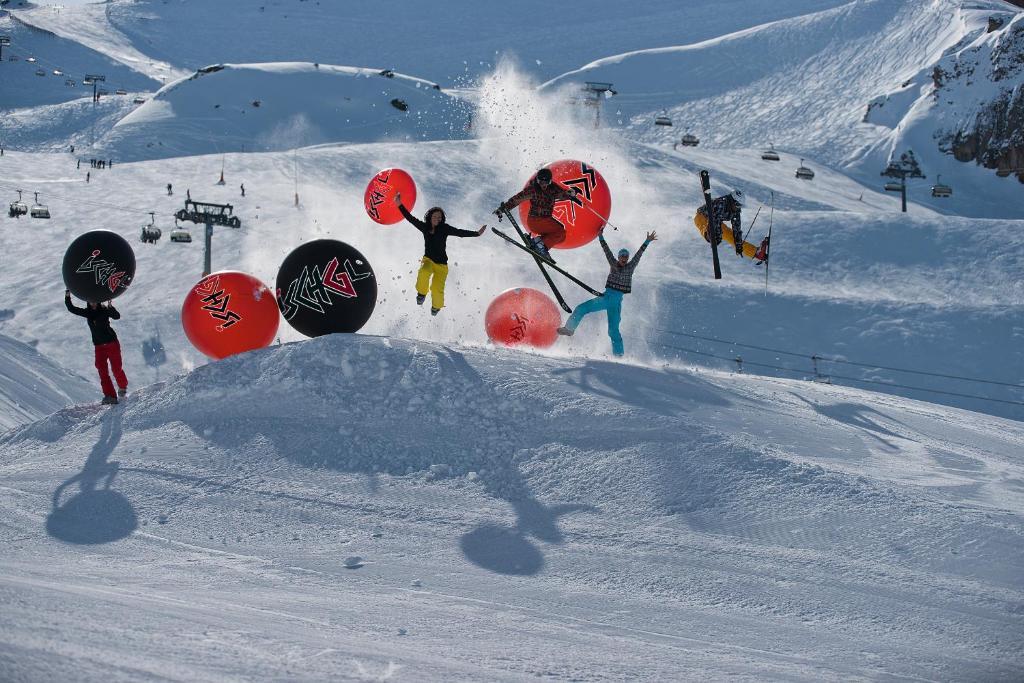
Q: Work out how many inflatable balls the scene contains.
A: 6